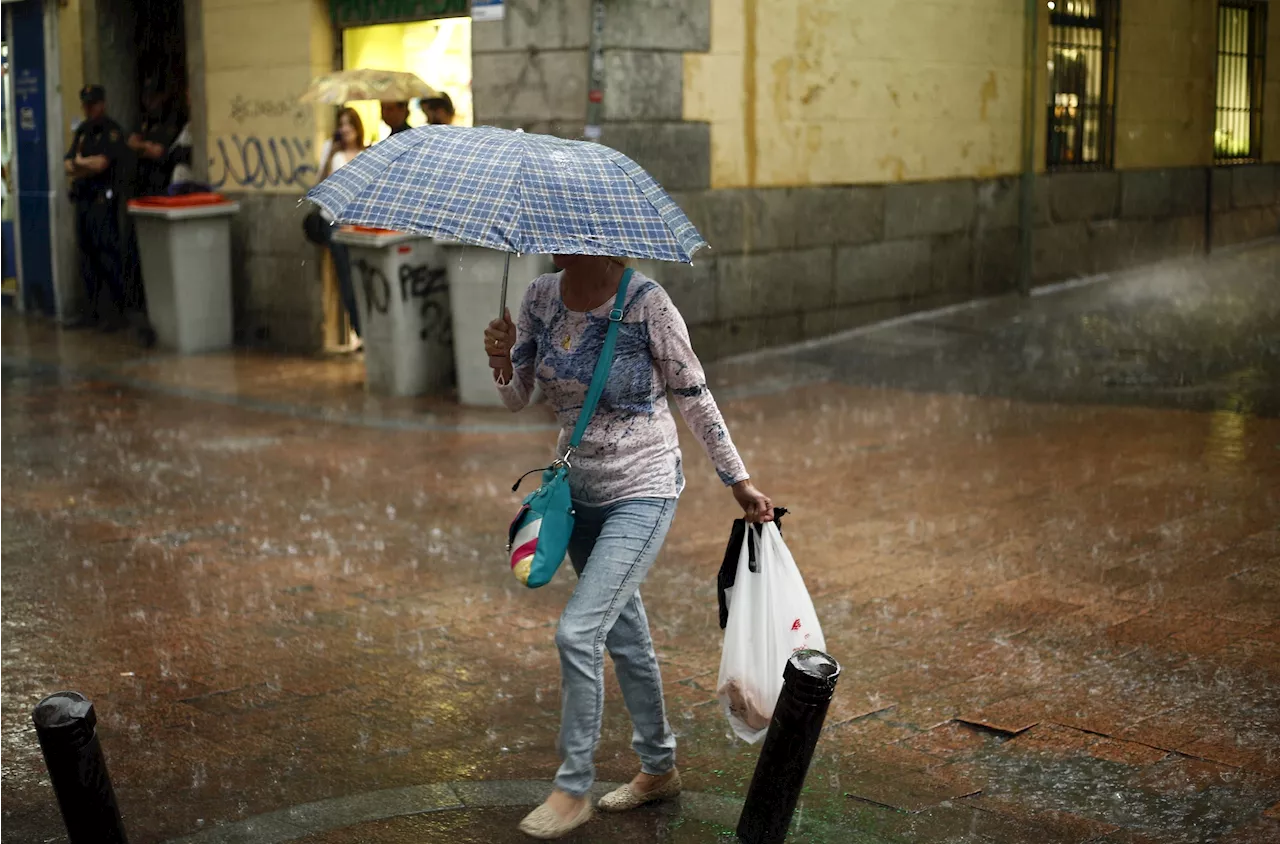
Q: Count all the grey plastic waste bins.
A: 3